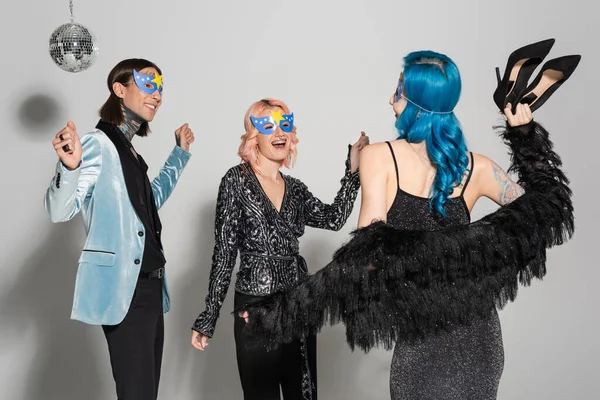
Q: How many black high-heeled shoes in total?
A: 2